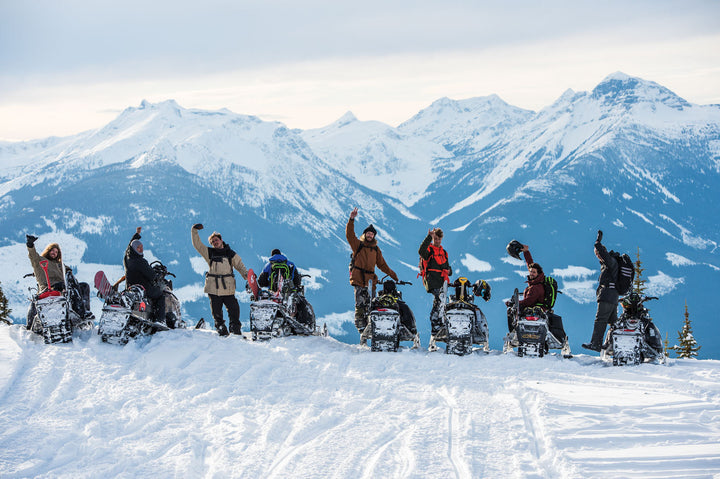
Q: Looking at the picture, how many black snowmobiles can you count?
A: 7